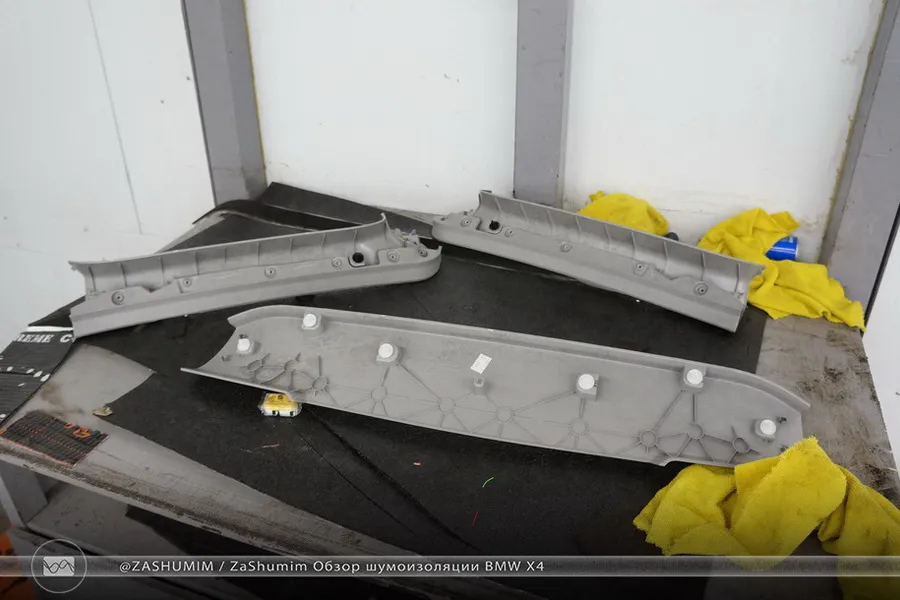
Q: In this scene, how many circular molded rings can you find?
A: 10